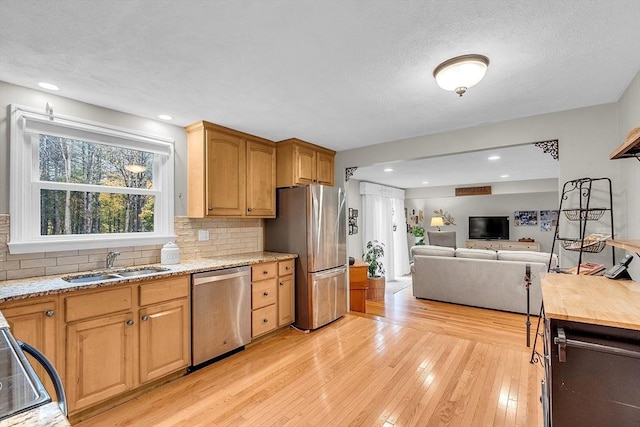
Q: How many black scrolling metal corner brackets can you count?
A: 2